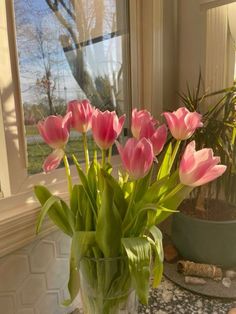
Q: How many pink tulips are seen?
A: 8